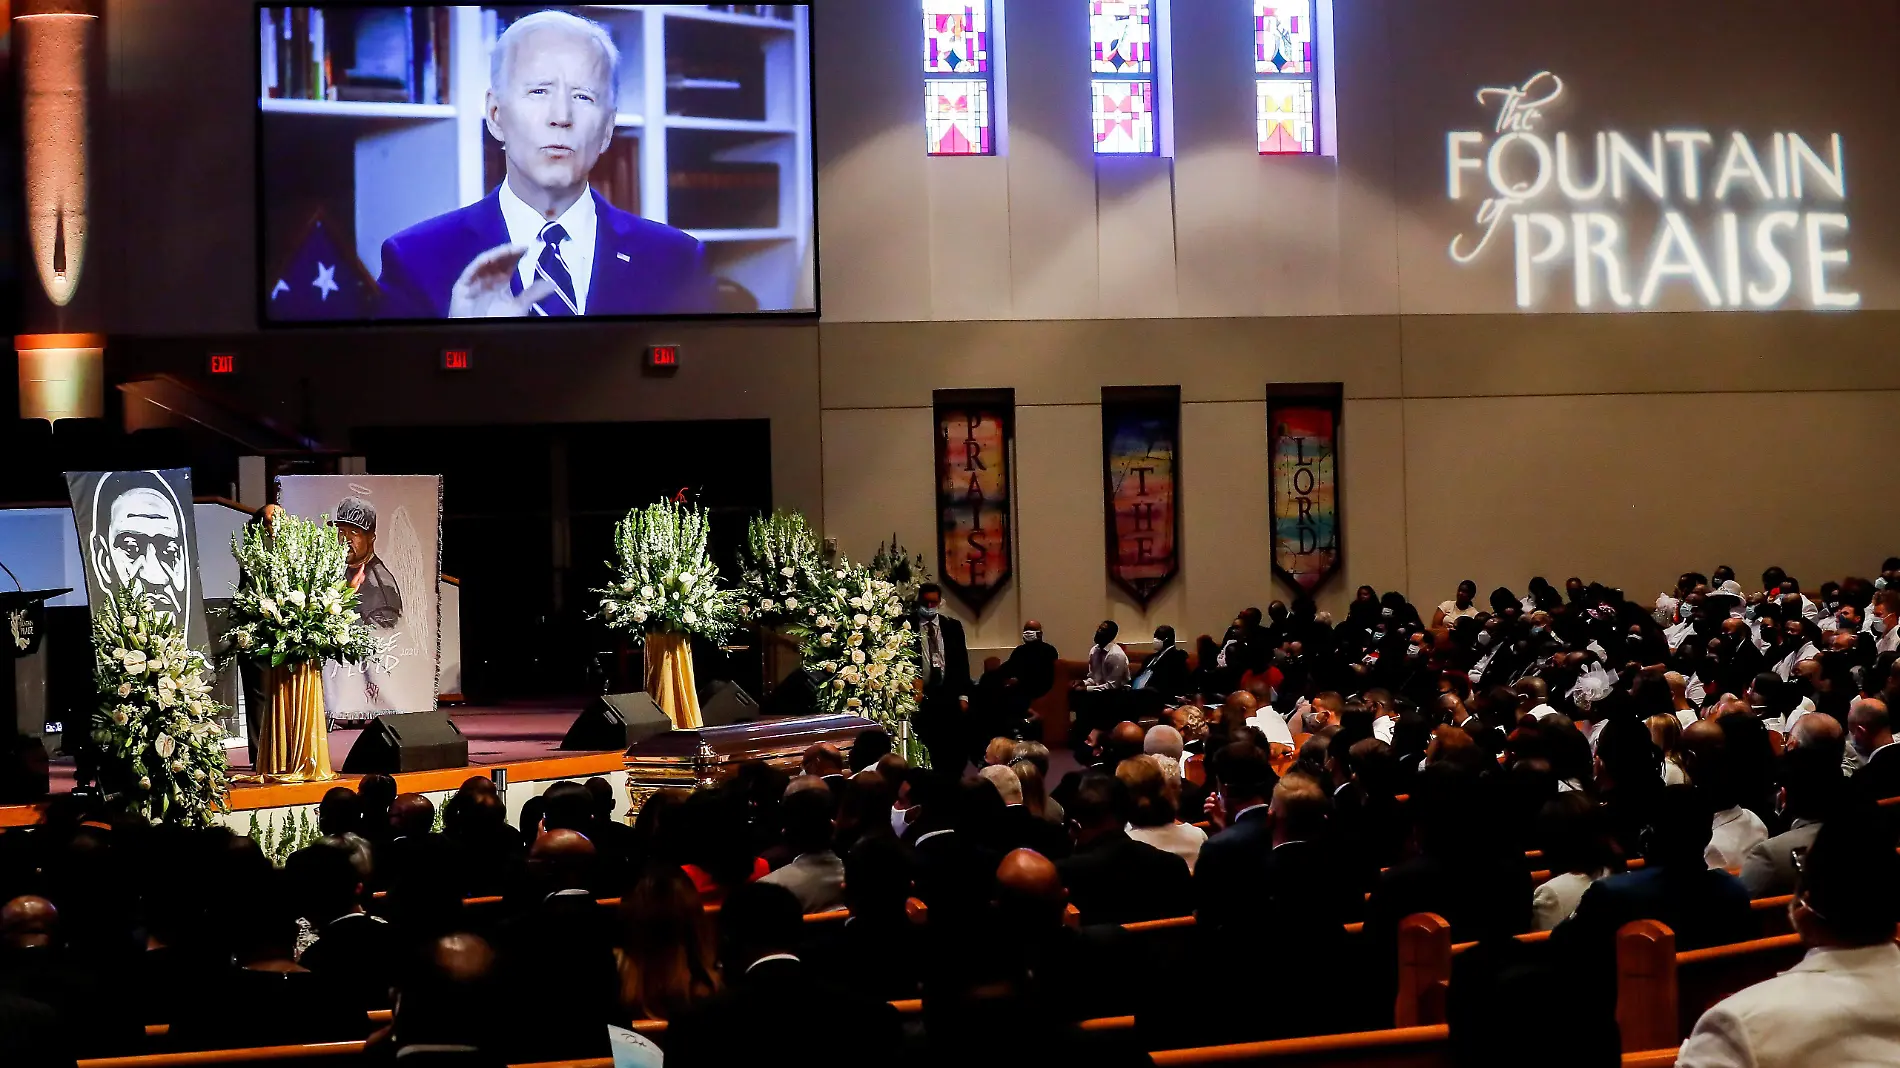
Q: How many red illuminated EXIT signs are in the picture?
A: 3